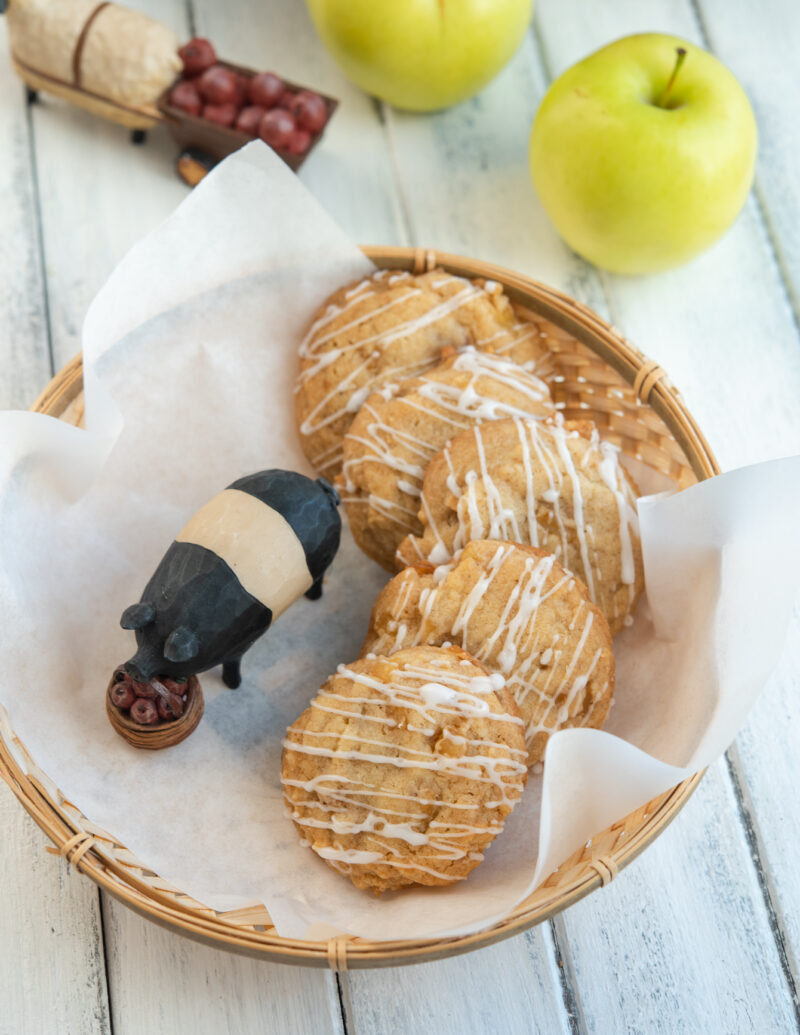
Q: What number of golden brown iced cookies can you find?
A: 5